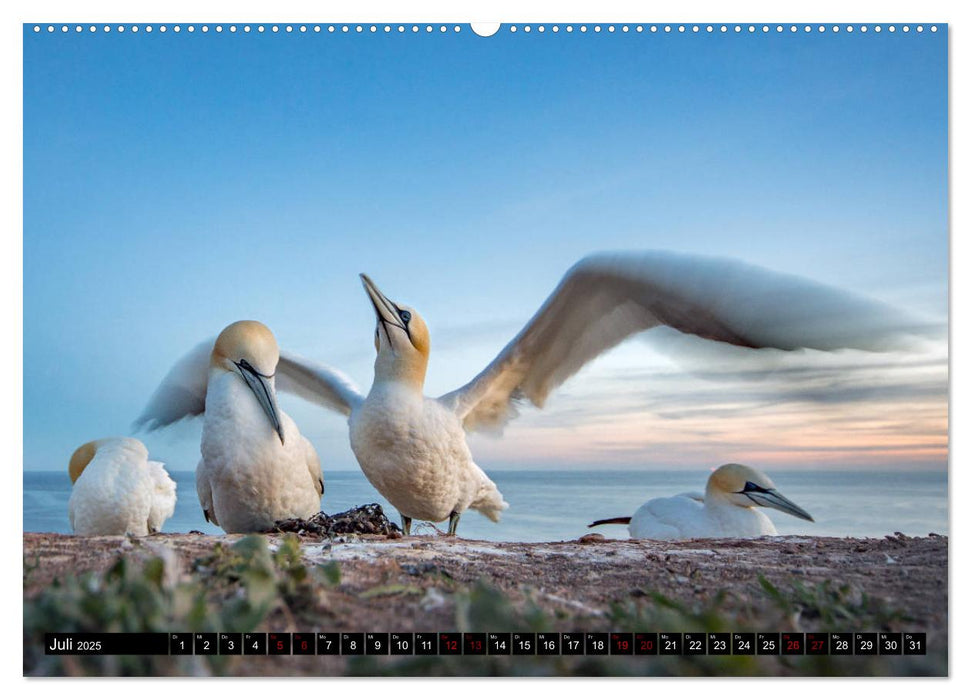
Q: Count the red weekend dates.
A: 8